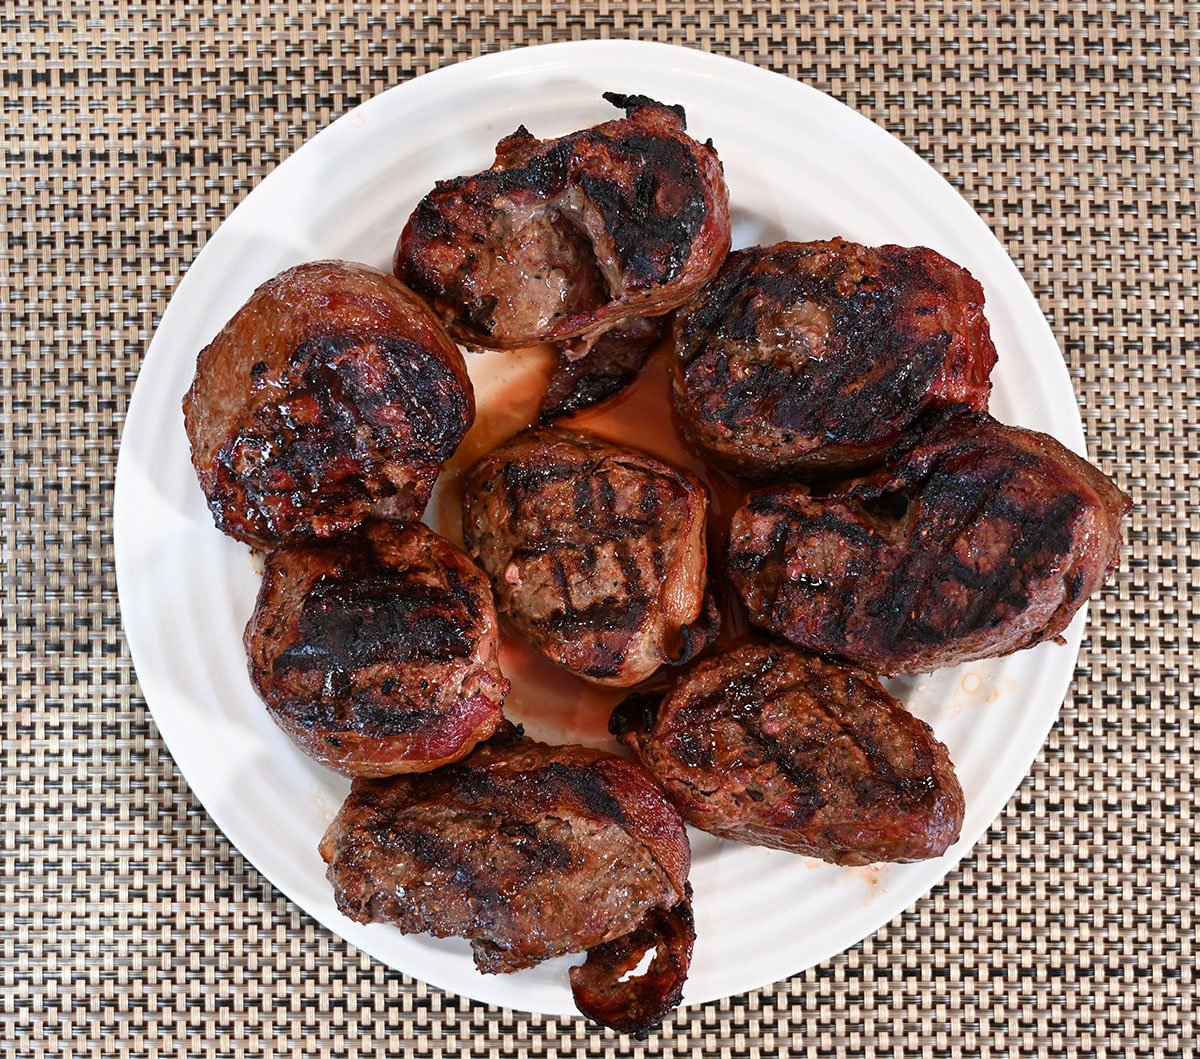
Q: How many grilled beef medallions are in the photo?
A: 8